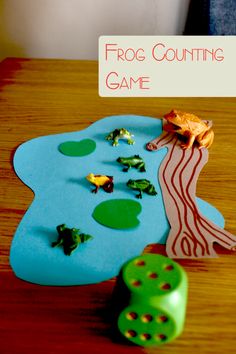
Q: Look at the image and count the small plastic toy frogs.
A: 5